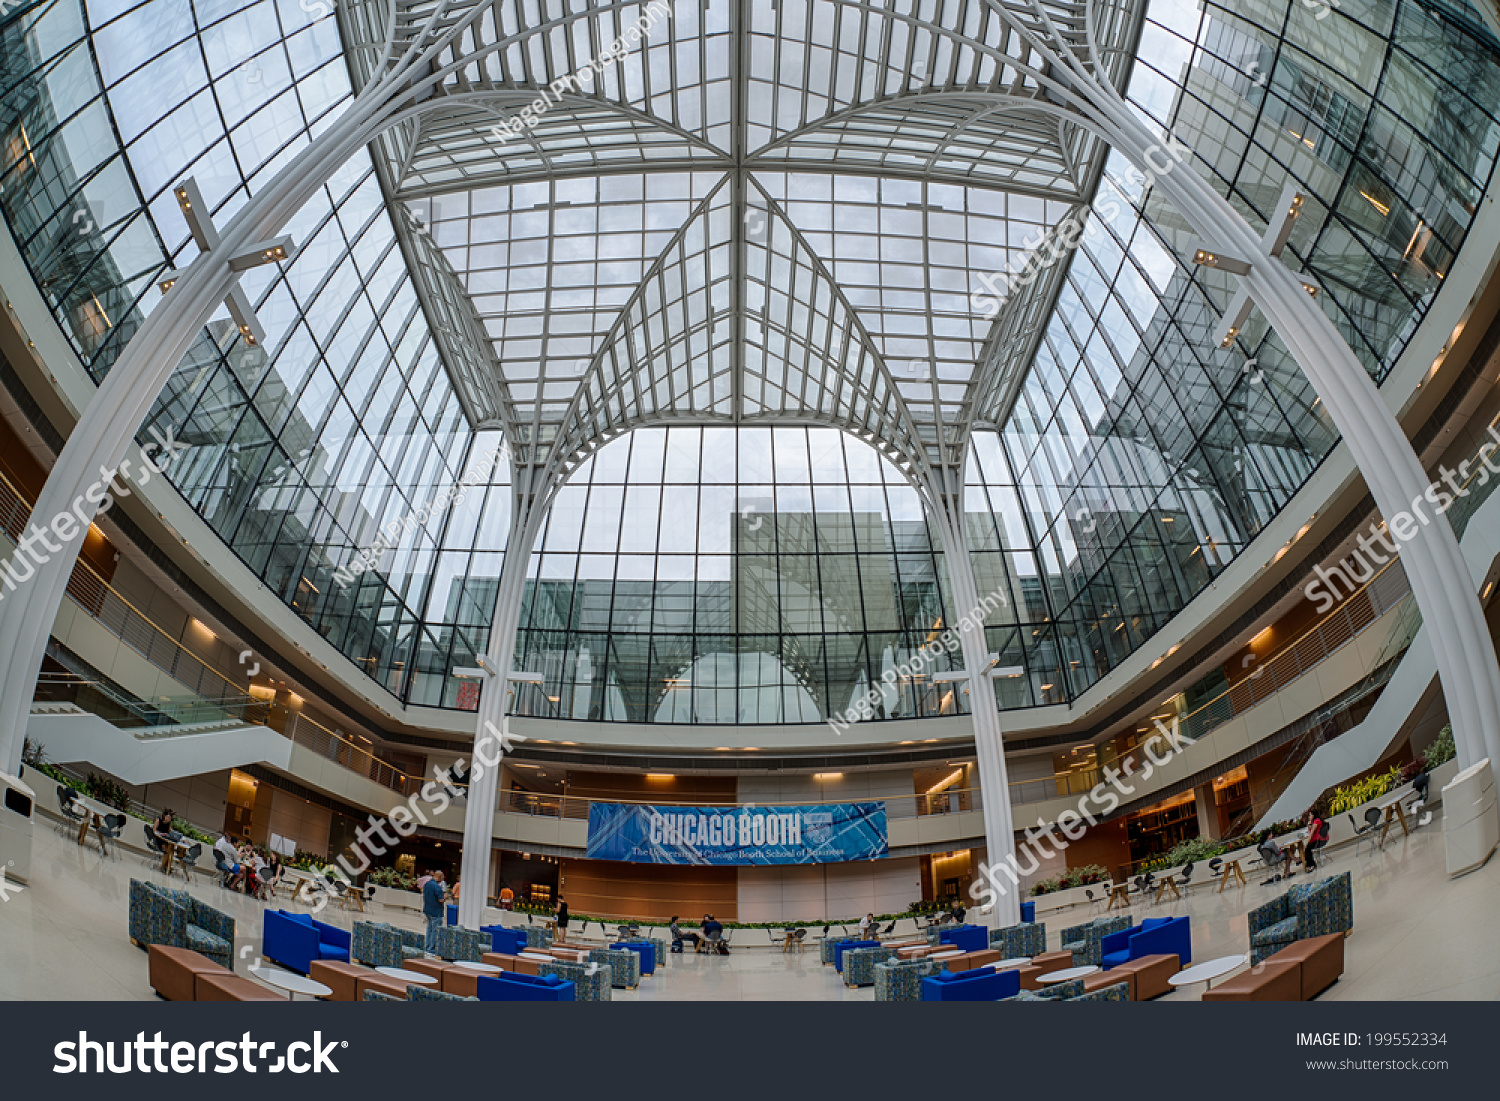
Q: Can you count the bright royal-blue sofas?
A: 8